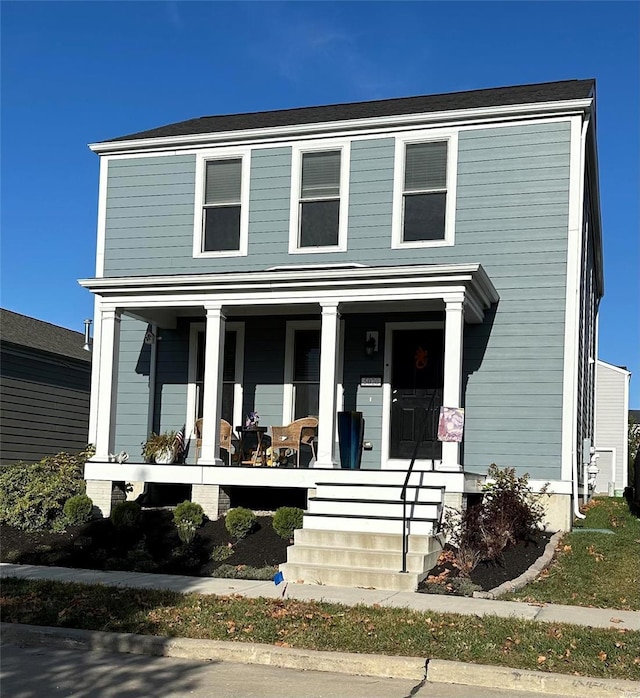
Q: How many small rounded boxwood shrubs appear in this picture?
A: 5